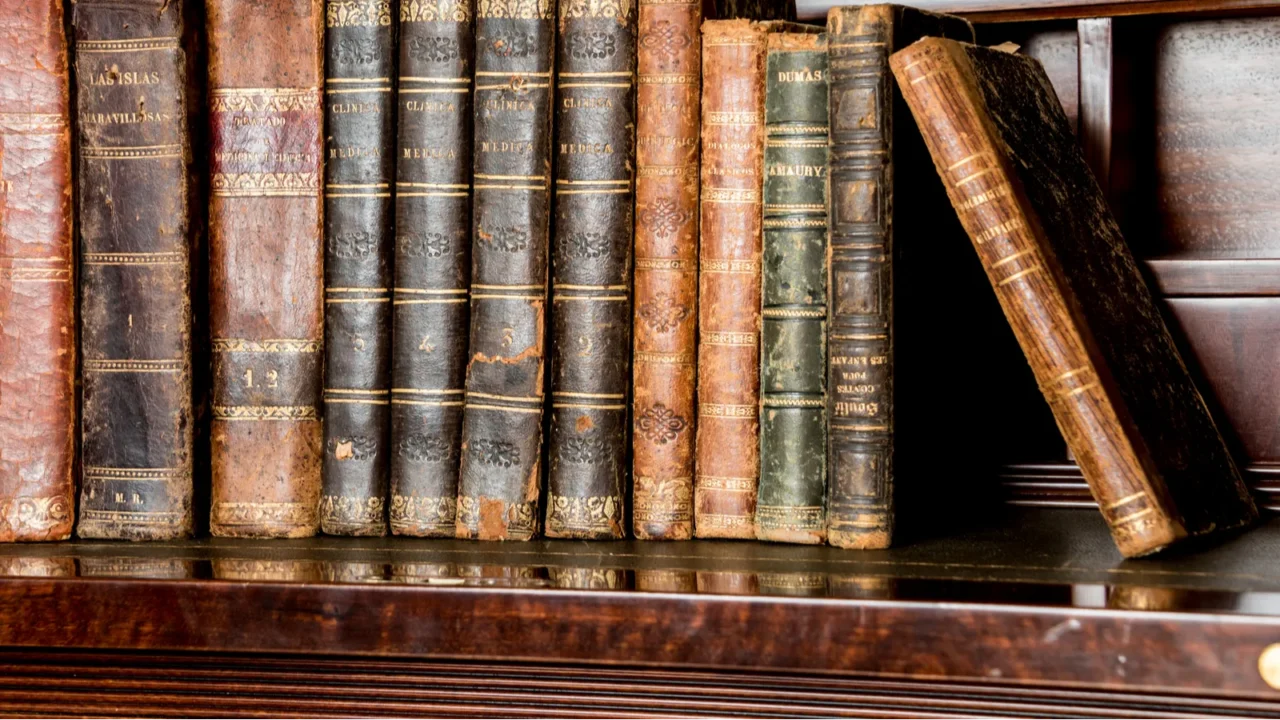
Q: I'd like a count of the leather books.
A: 12